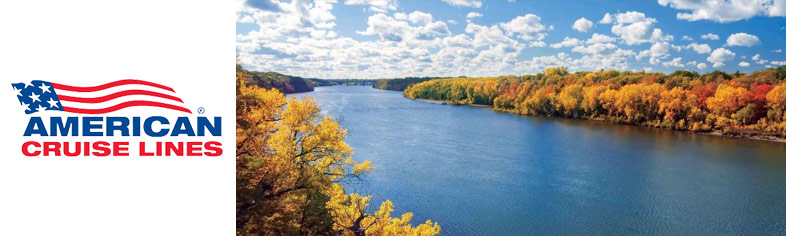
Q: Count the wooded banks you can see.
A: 2